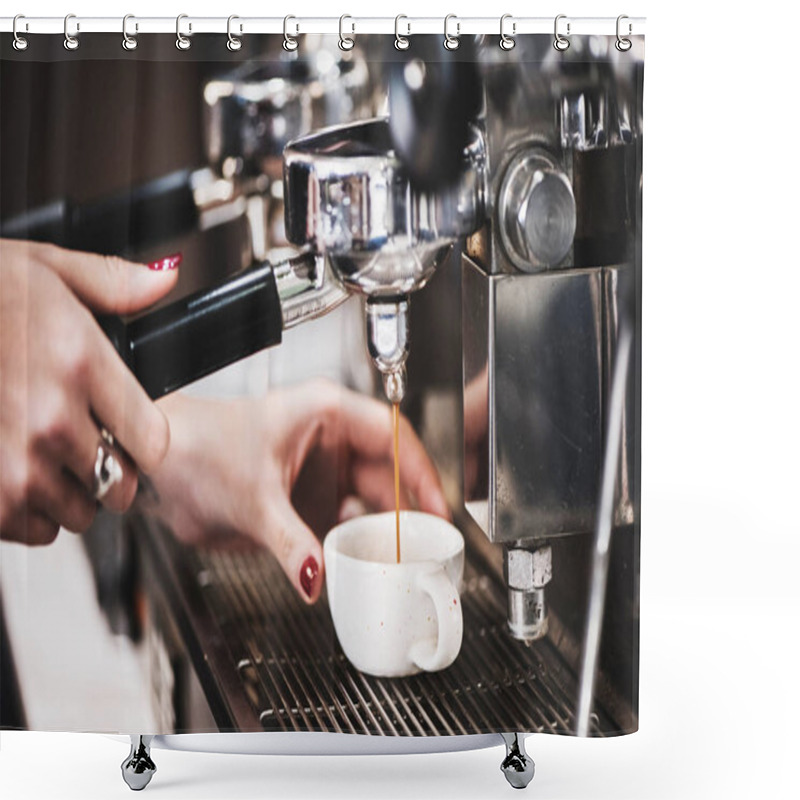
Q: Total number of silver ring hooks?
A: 12